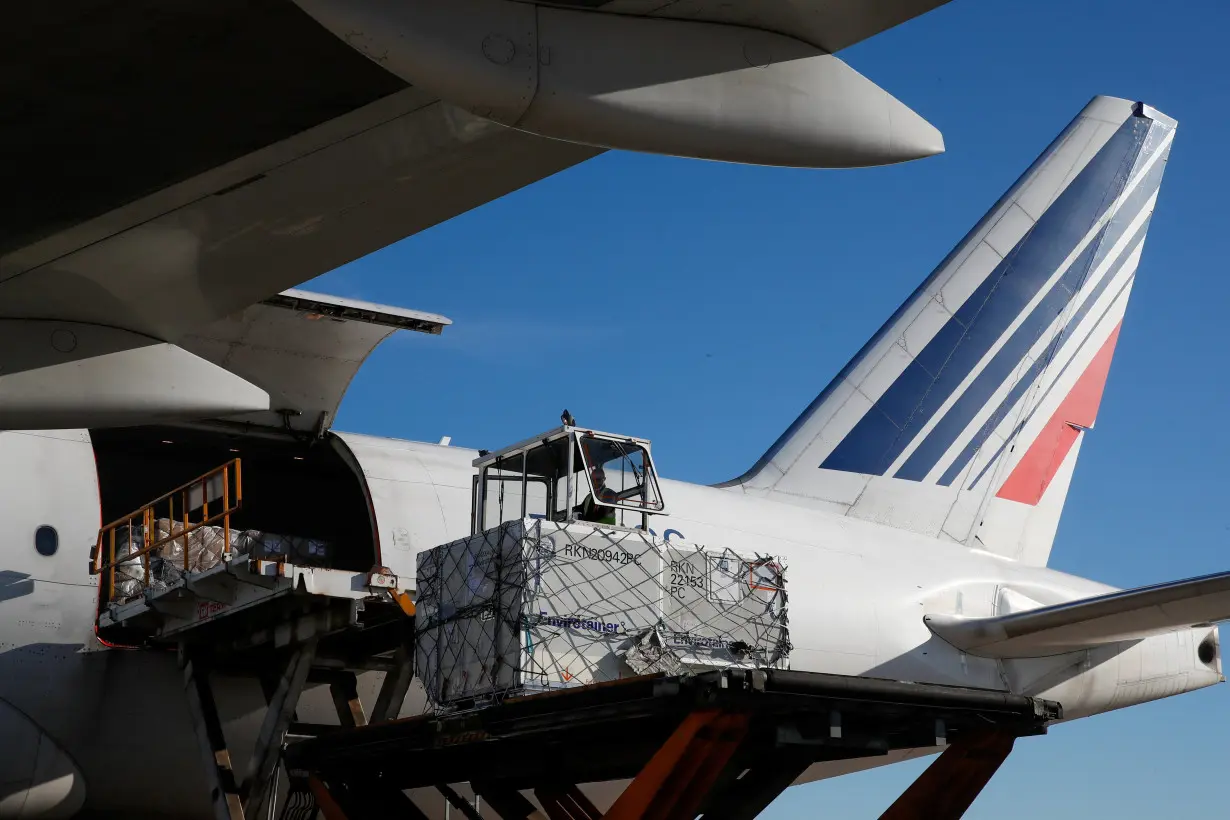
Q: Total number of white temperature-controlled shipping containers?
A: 2